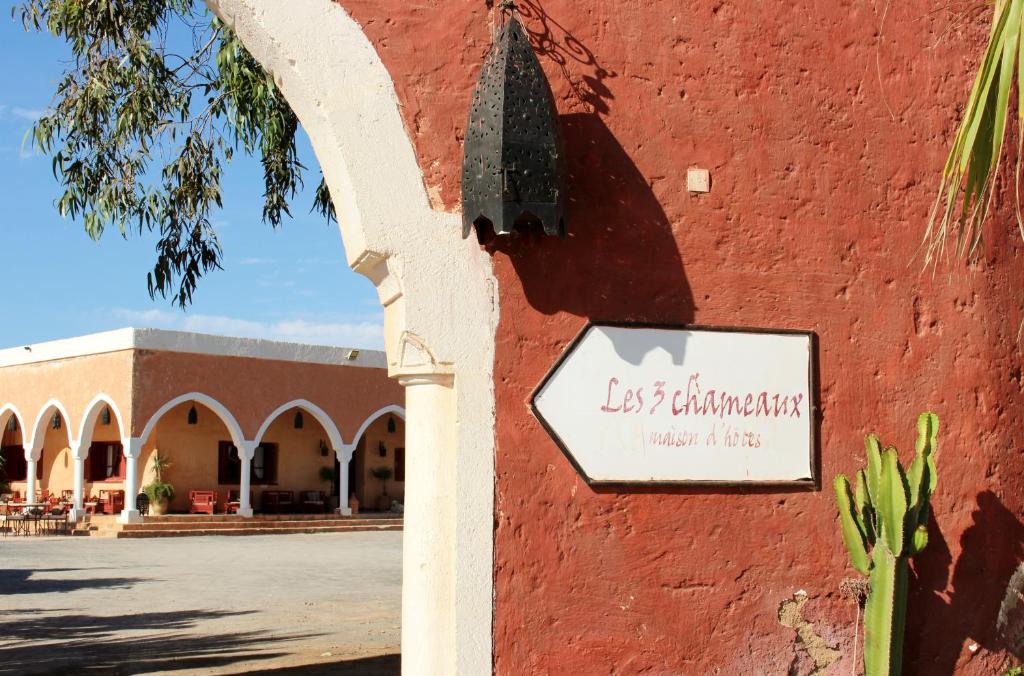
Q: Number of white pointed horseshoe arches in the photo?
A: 6